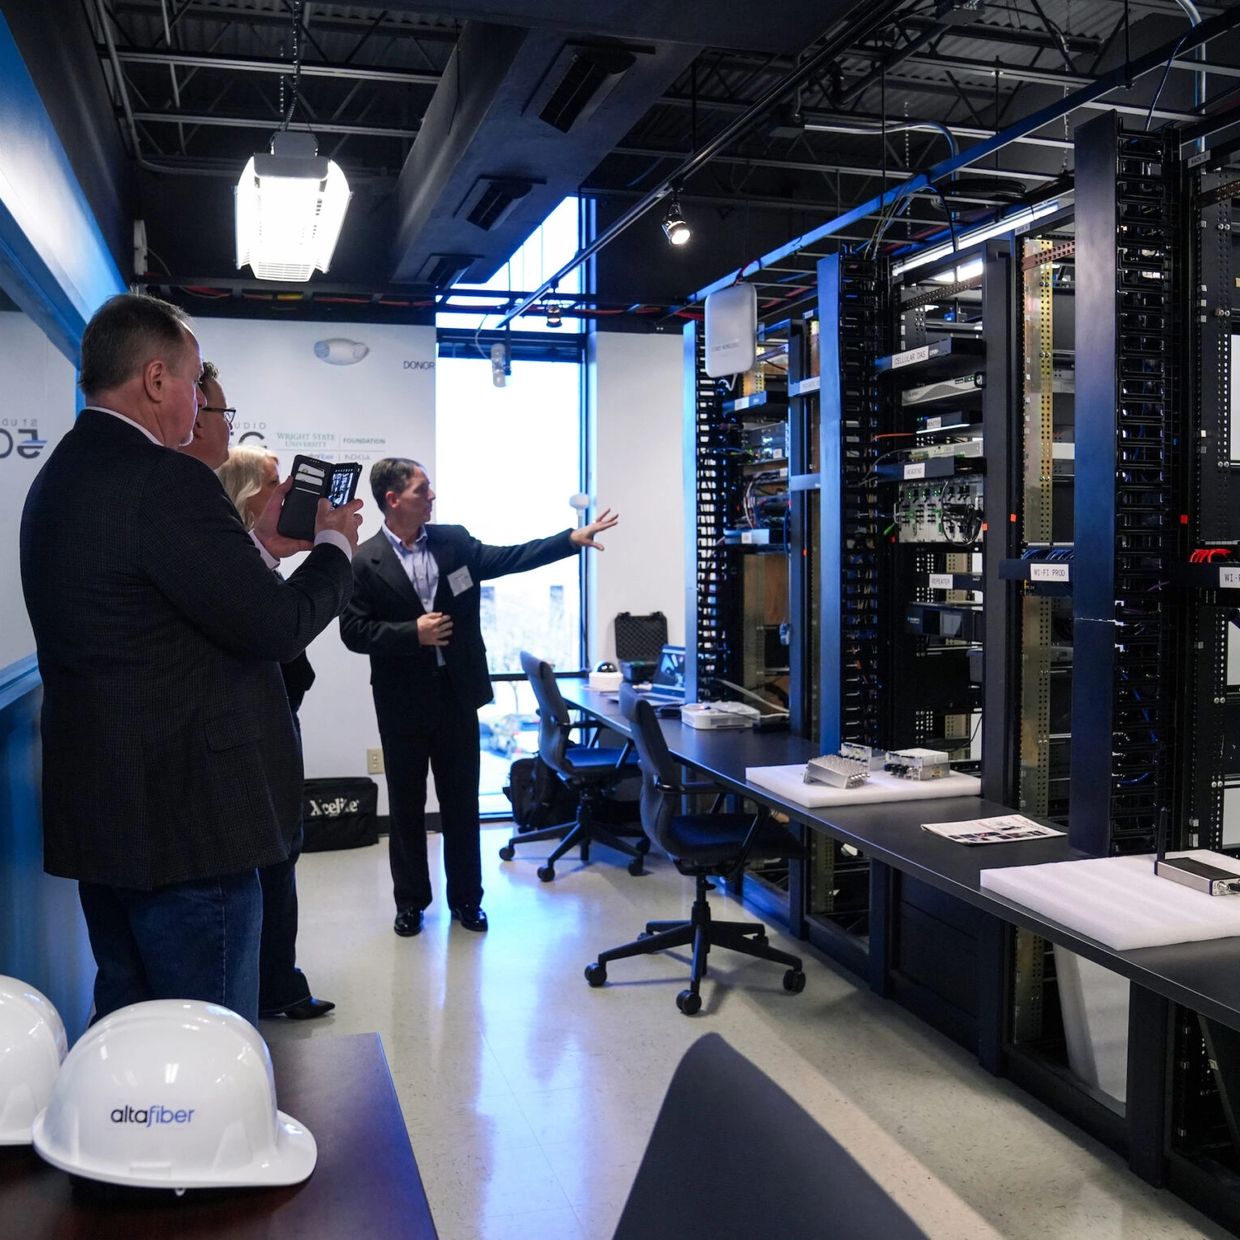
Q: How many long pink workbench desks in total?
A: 0